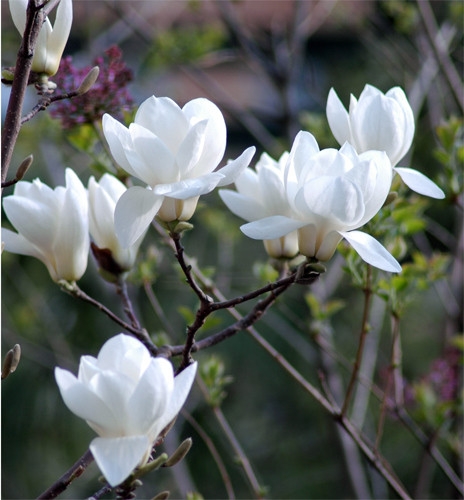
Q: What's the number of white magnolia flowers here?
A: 8